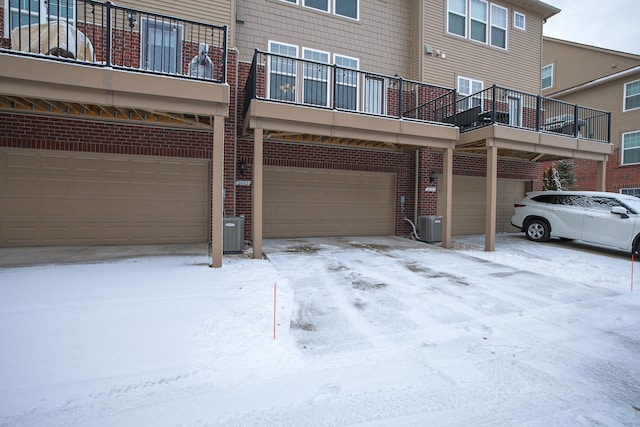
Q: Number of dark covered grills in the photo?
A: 1